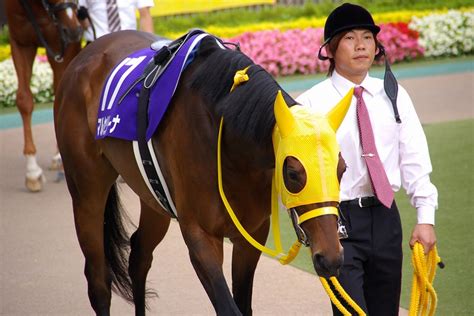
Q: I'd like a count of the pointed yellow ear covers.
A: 2